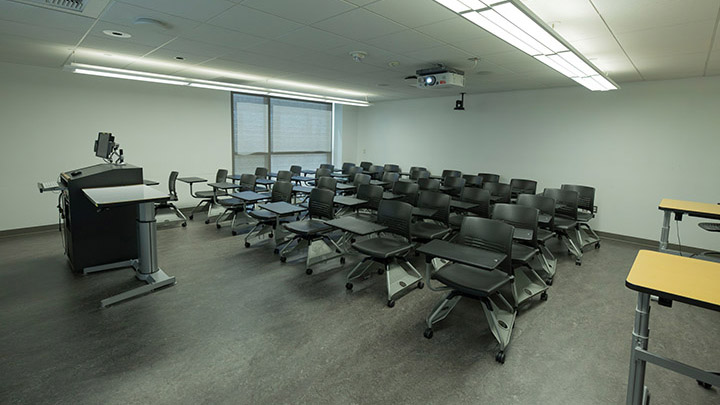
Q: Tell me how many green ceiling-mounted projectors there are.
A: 0